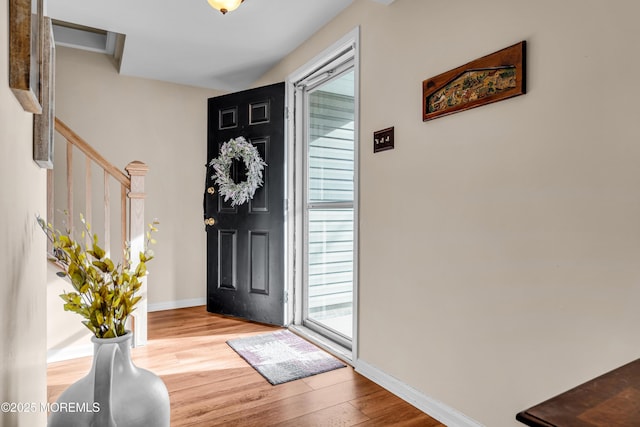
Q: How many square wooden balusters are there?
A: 5